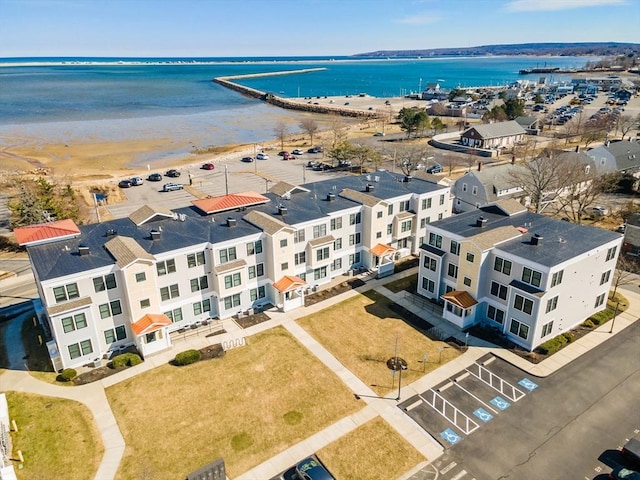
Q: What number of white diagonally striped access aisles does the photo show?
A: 2